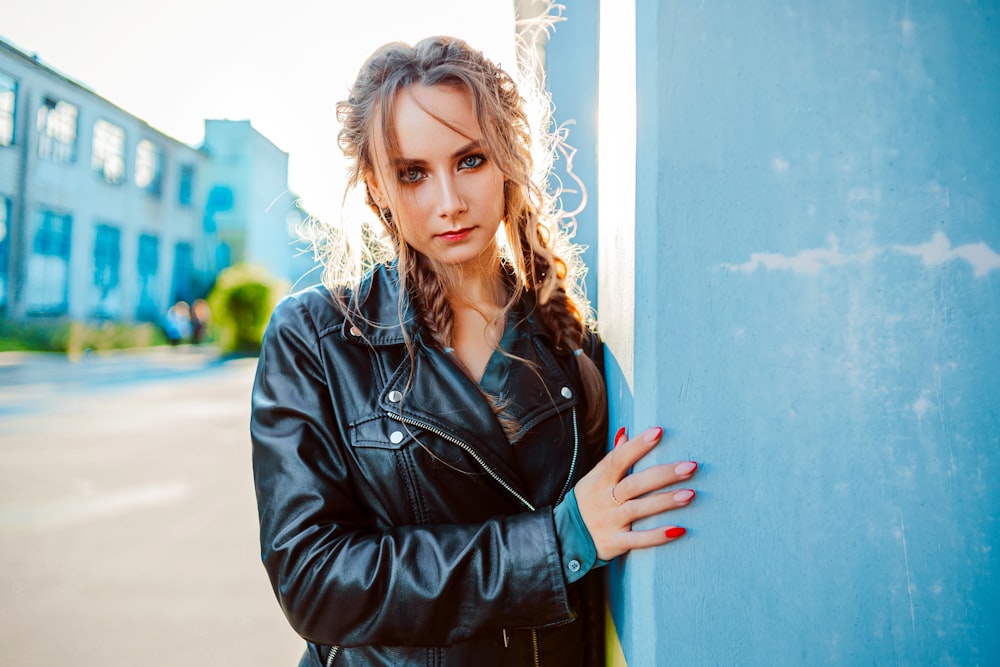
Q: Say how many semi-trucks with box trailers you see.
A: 0